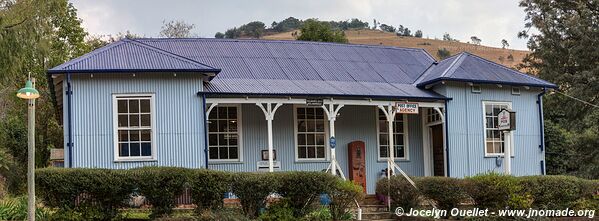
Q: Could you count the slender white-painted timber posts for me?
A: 3